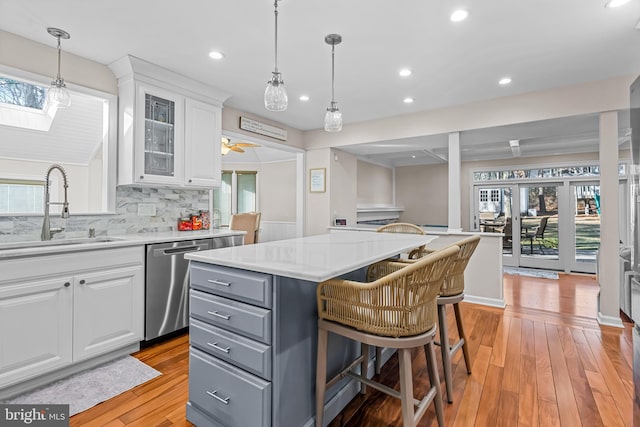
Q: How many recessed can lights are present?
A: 7